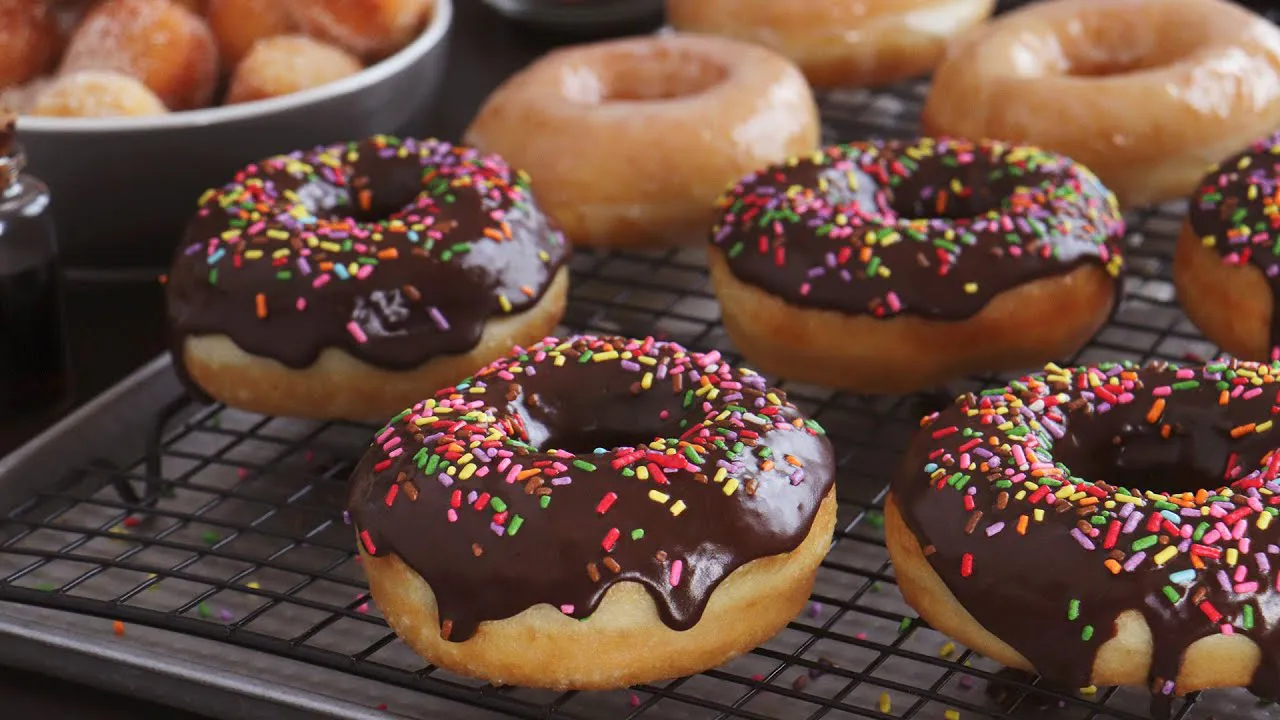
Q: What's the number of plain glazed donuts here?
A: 3